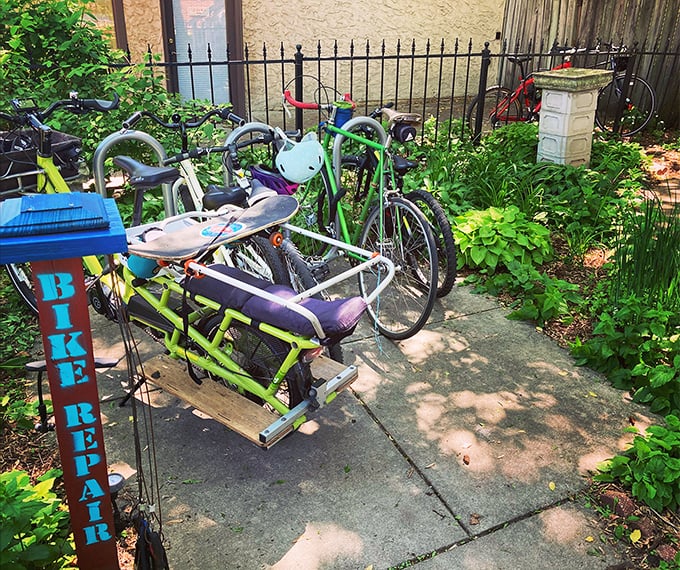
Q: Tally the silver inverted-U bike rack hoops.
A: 3